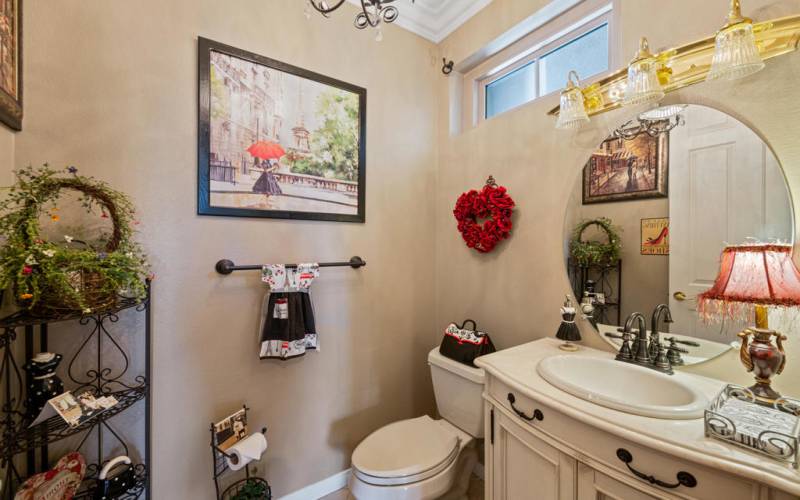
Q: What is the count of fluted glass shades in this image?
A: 3